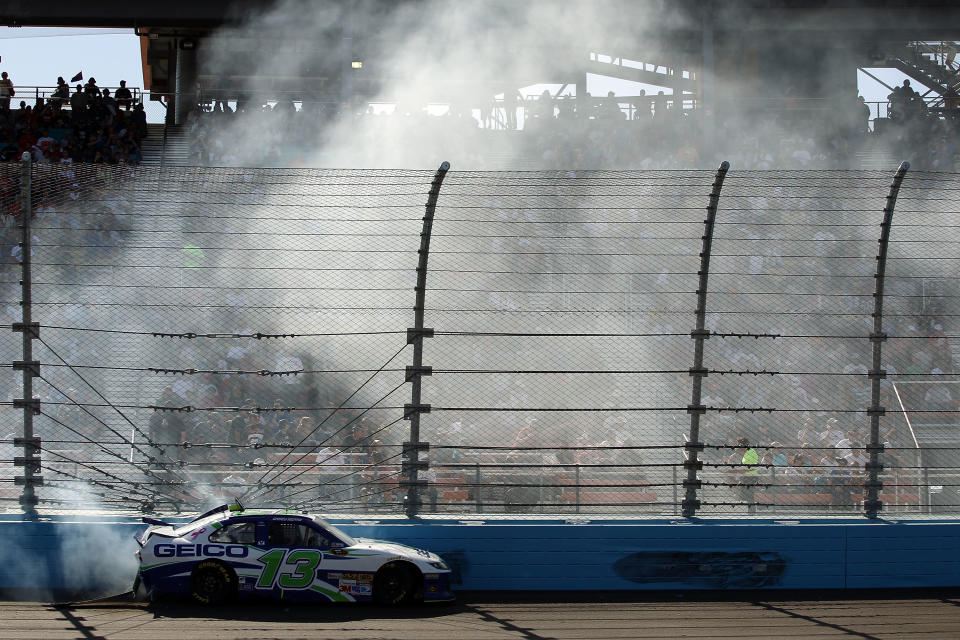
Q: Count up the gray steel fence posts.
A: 4